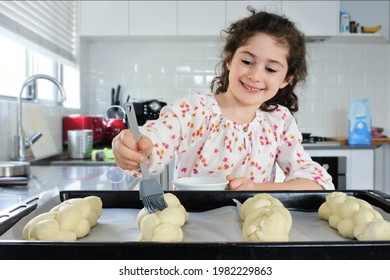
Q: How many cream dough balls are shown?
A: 4